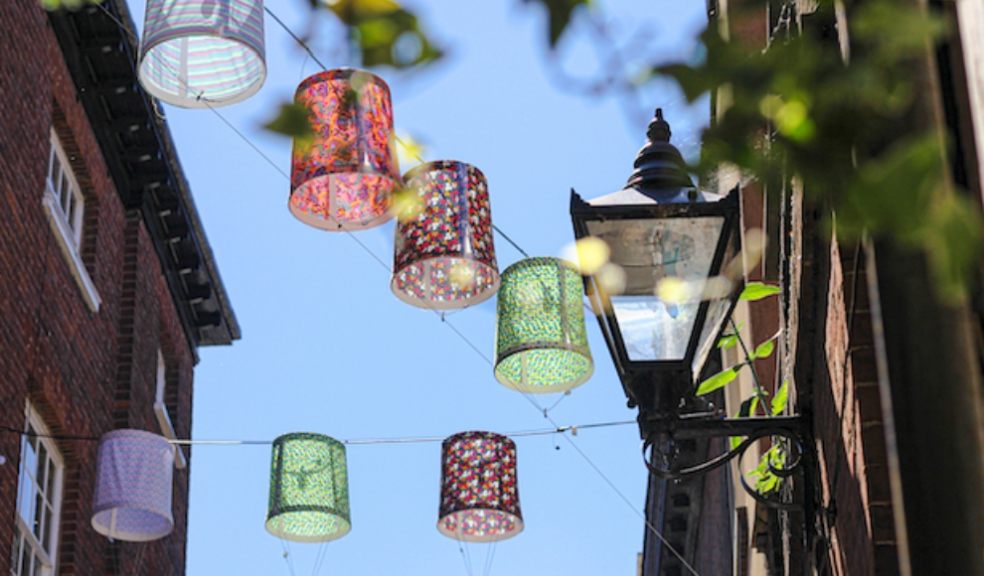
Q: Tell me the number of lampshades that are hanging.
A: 7